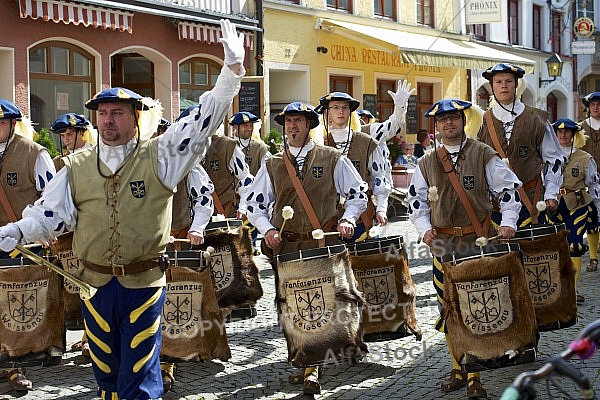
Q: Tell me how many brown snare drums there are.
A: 8